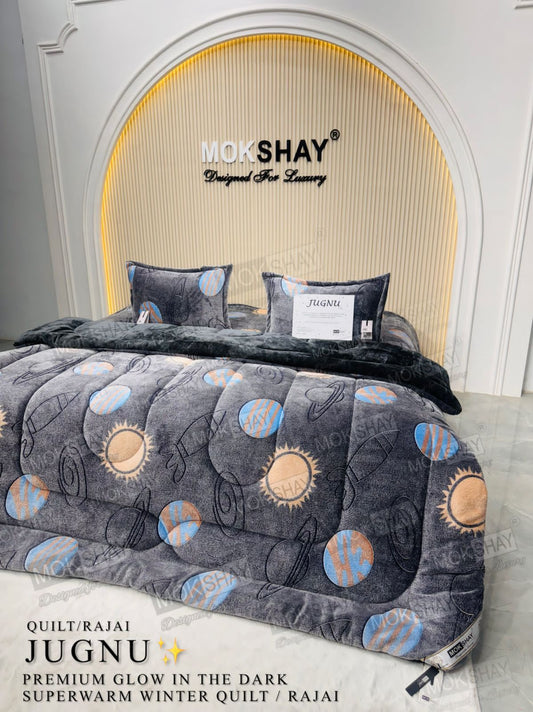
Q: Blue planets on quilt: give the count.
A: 12